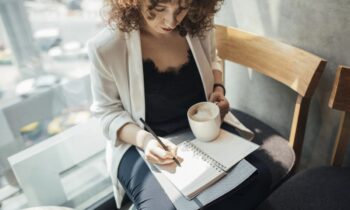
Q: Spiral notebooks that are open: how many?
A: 1